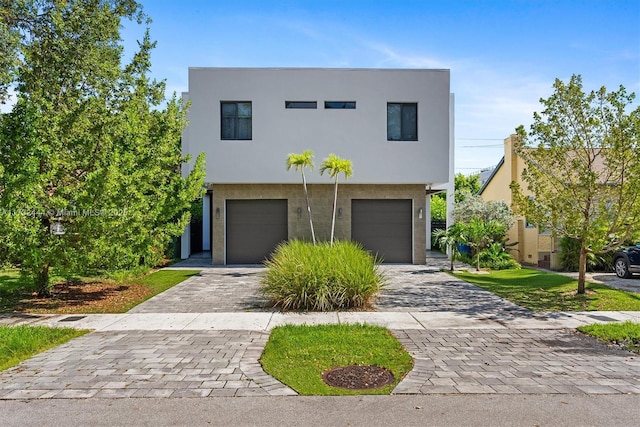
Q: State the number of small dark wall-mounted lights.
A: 4